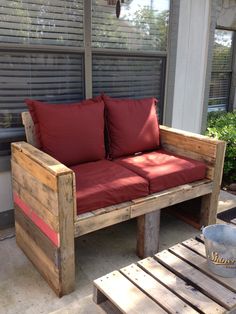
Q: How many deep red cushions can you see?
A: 4